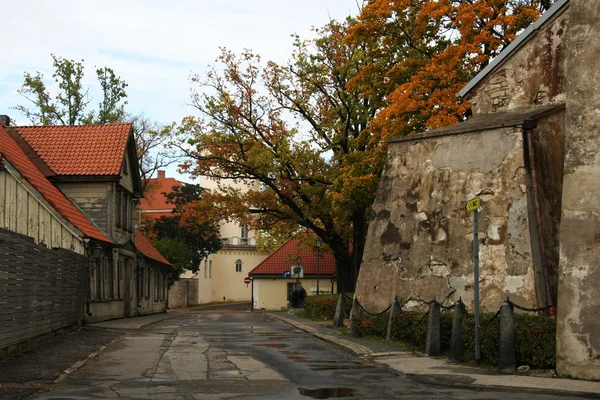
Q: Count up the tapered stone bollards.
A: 6